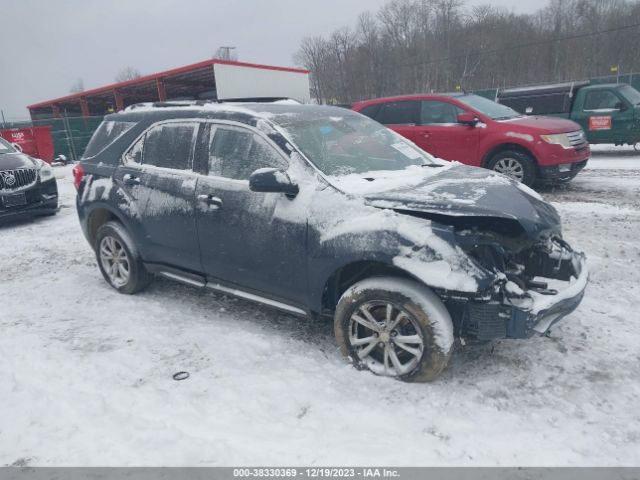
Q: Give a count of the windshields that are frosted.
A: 1